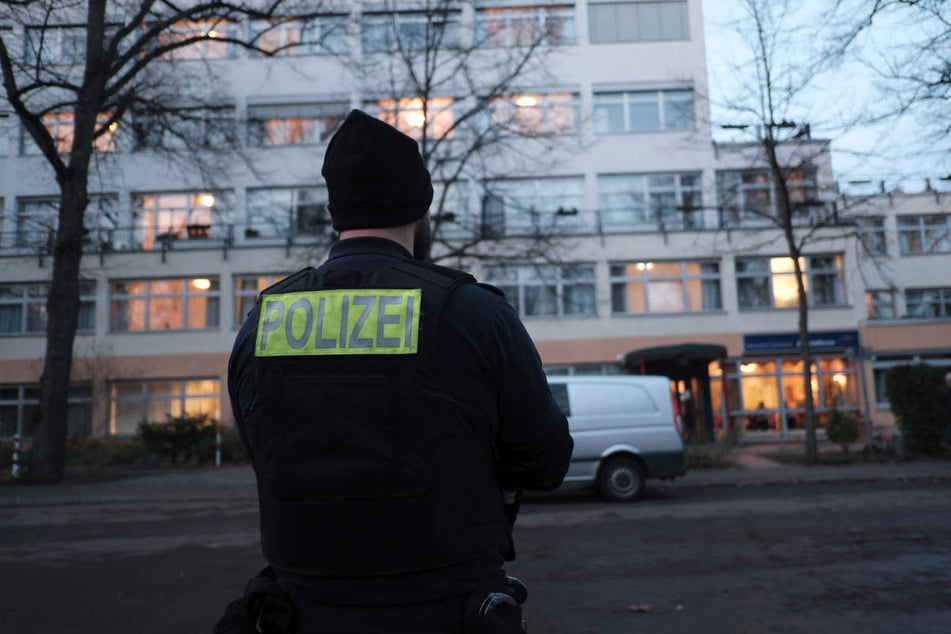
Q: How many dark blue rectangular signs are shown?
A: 1